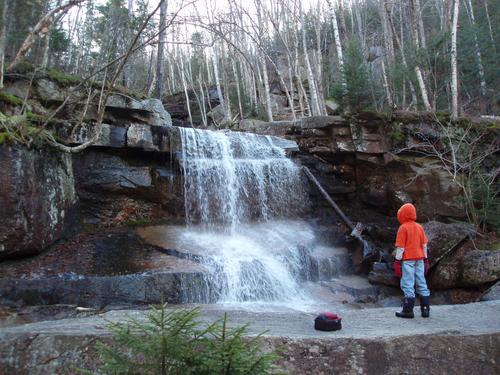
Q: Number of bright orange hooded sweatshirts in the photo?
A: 1